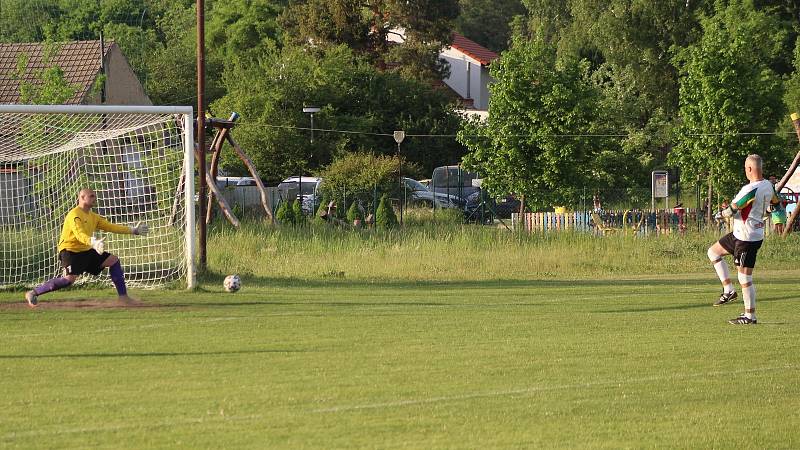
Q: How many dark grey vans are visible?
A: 1